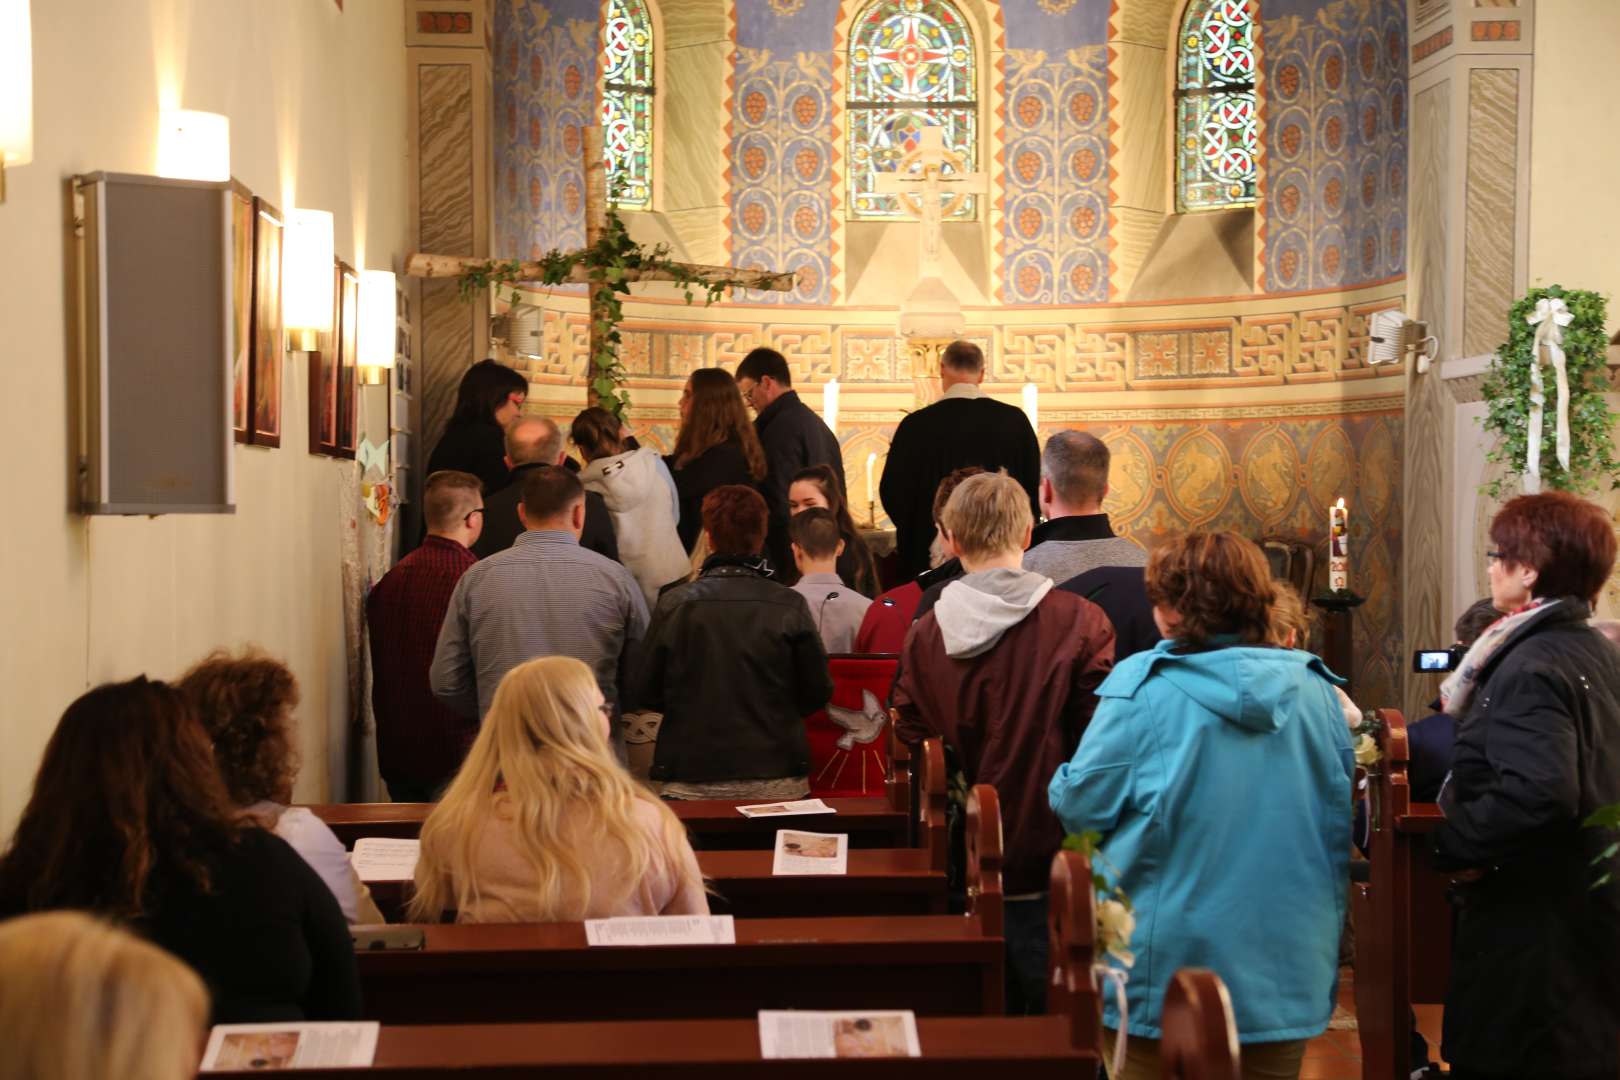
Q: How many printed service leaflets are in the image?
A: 6